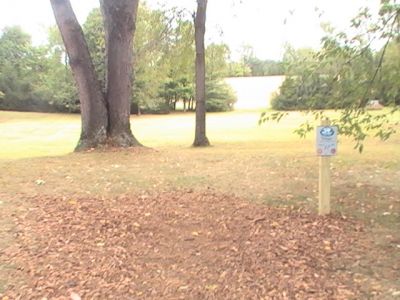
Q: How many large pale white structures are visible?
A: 1